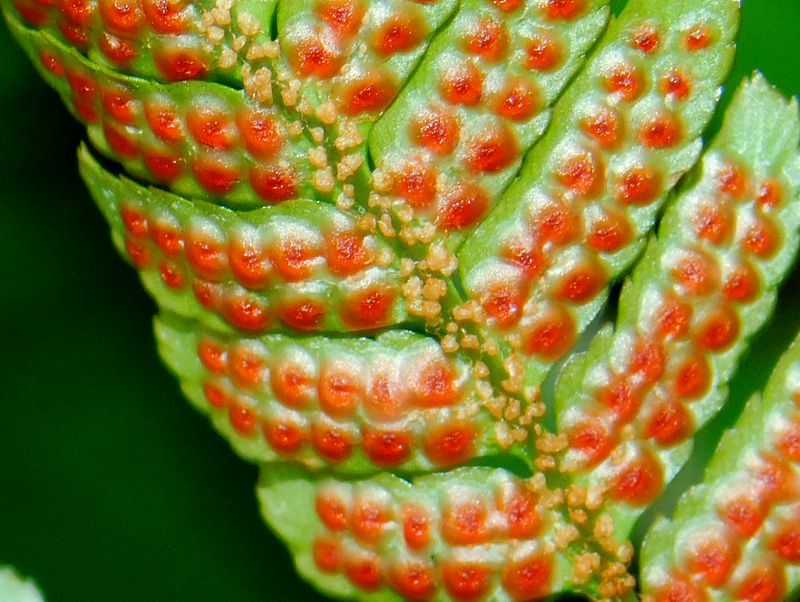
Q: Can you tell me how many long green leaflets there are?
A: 10